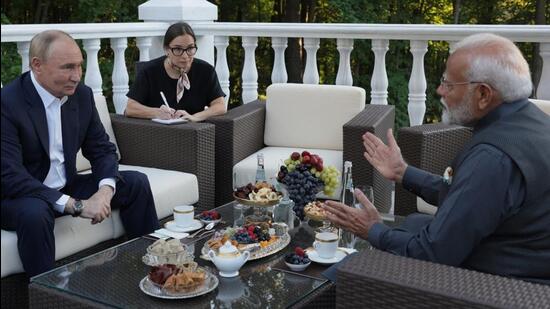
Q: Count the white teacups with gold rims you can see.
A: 2